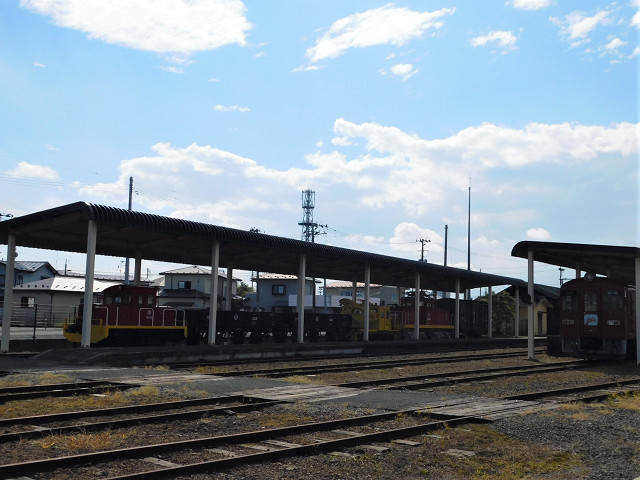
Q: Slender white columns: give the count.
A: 11